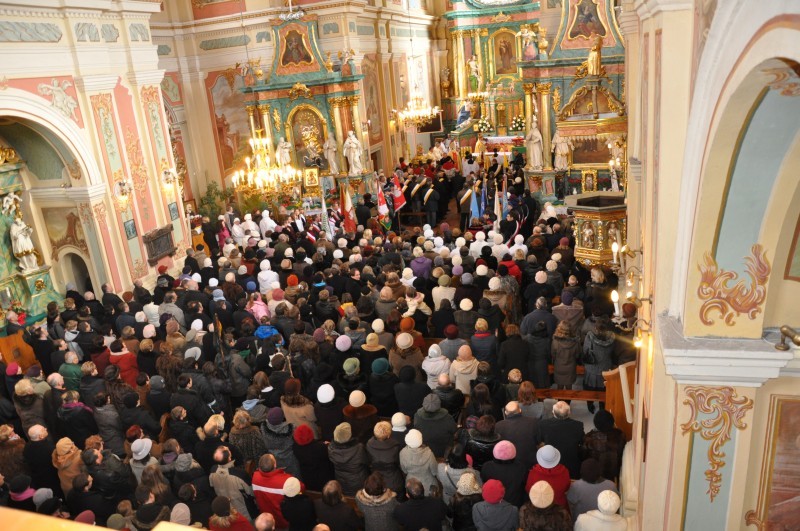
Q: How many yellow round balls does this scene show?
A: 0